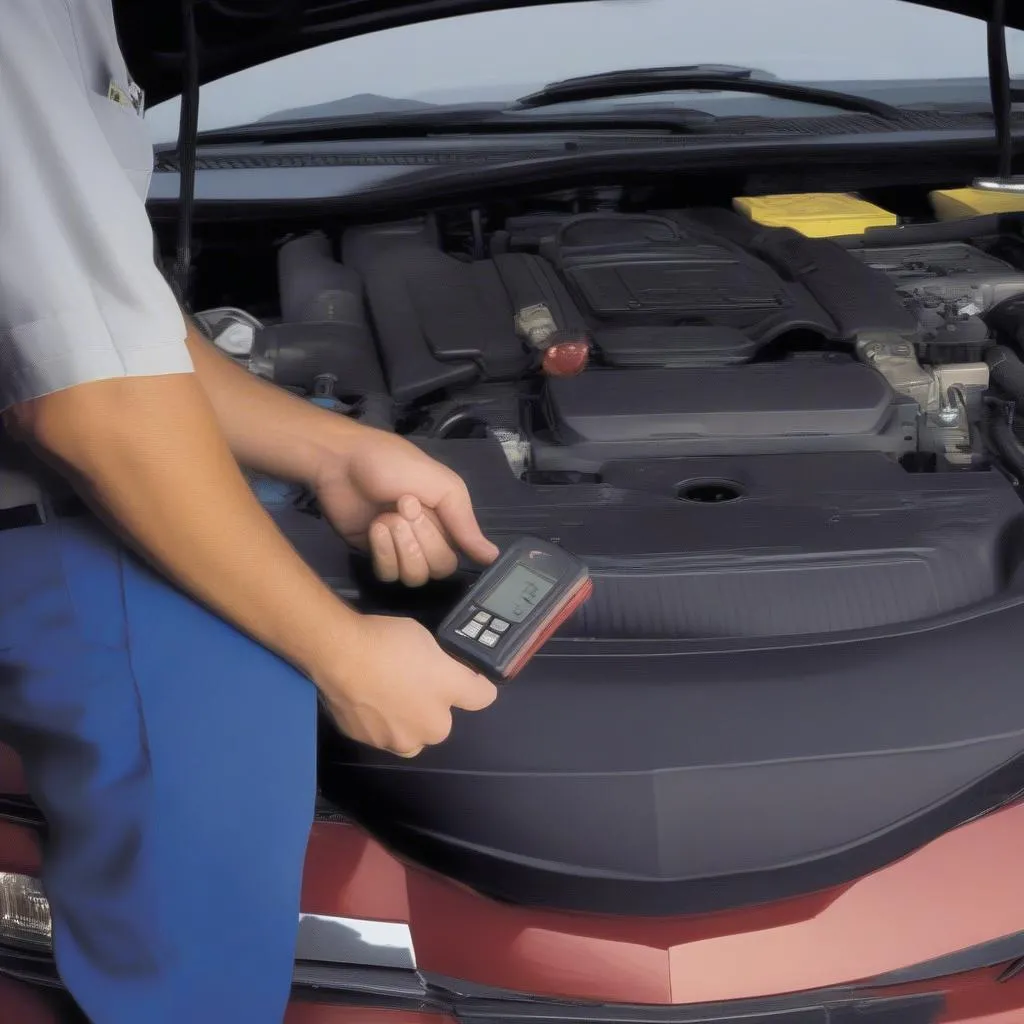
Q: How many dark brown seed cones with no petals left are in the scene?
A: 0